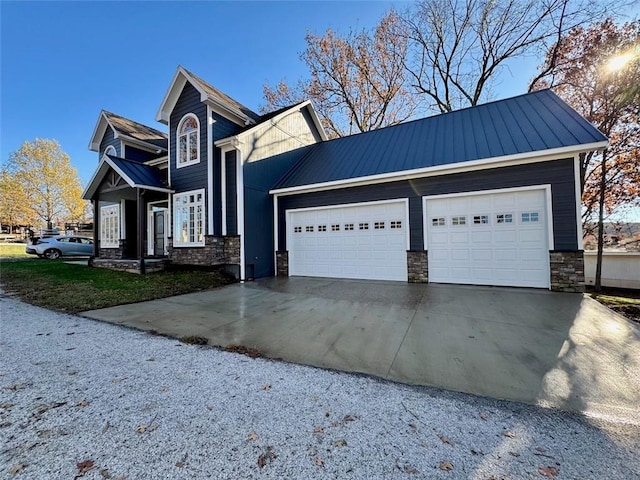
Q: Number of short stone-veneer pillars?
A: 3